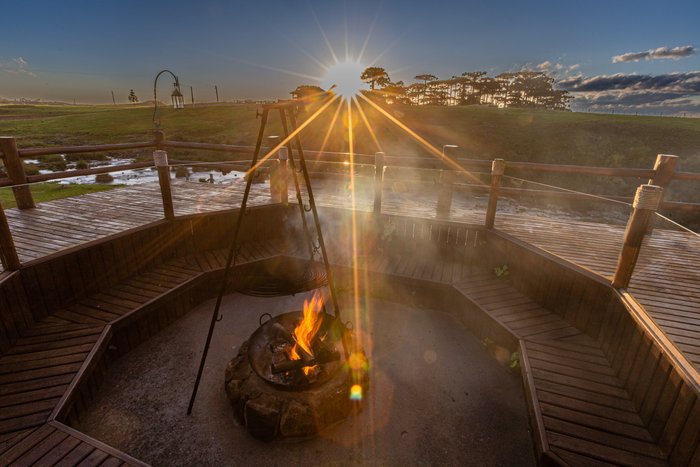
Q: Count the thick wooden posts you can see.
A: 11